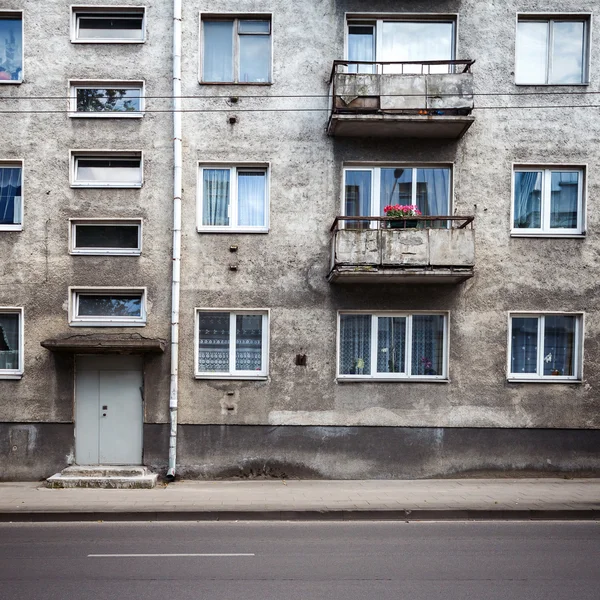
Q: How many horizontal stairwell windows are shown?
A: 5